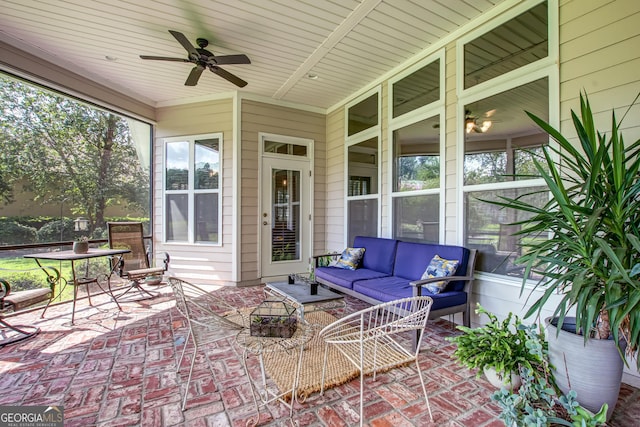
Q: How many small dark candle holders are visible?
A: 2